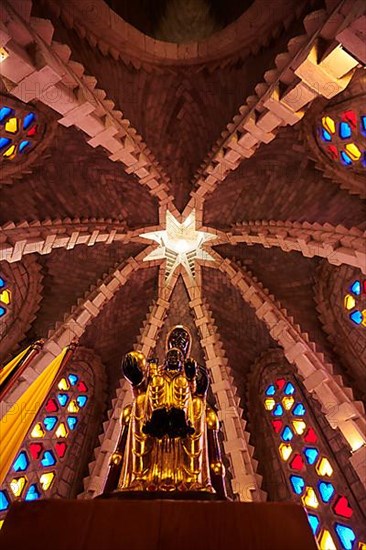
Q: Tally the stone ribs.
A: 8